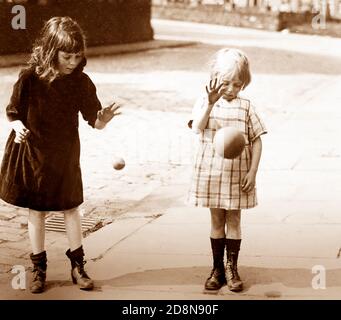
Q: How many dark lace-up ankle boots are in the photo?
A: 4